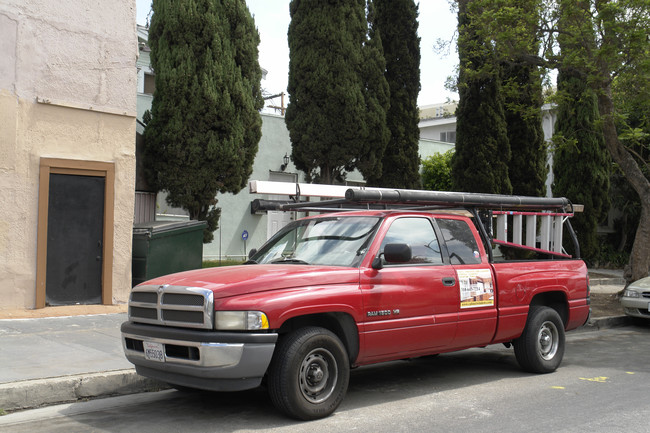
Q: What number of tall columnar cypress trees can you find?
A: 6